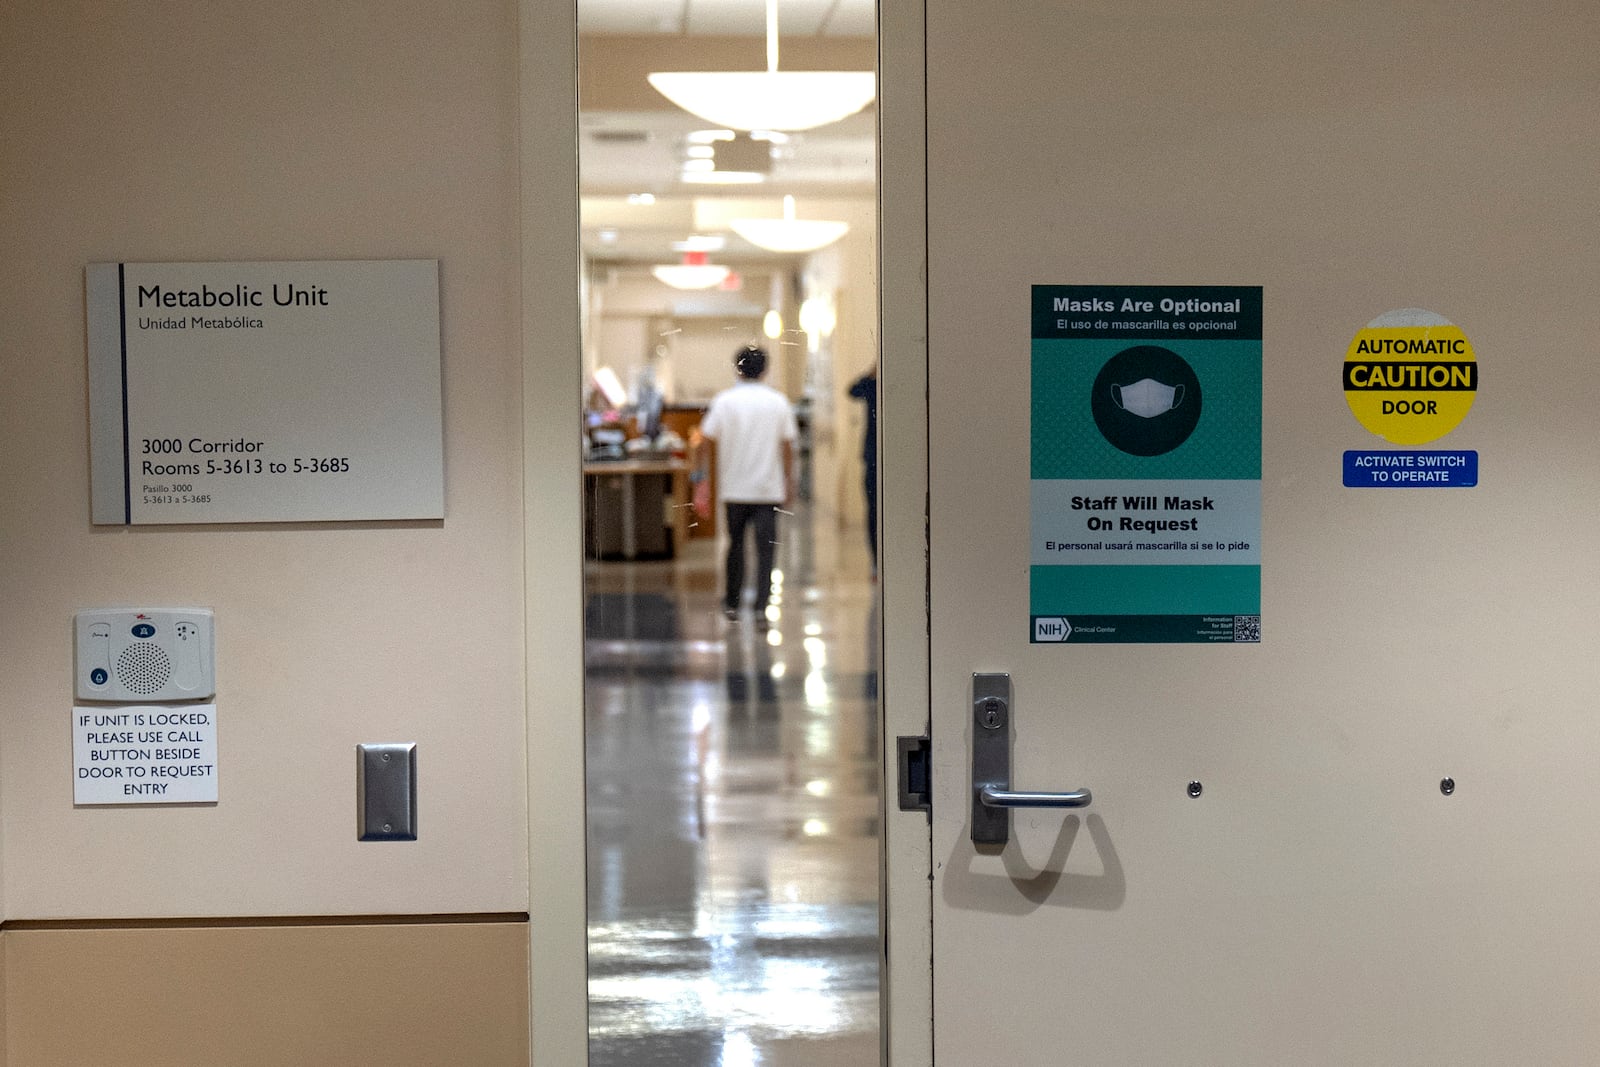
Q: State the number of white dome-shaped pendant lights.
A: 3